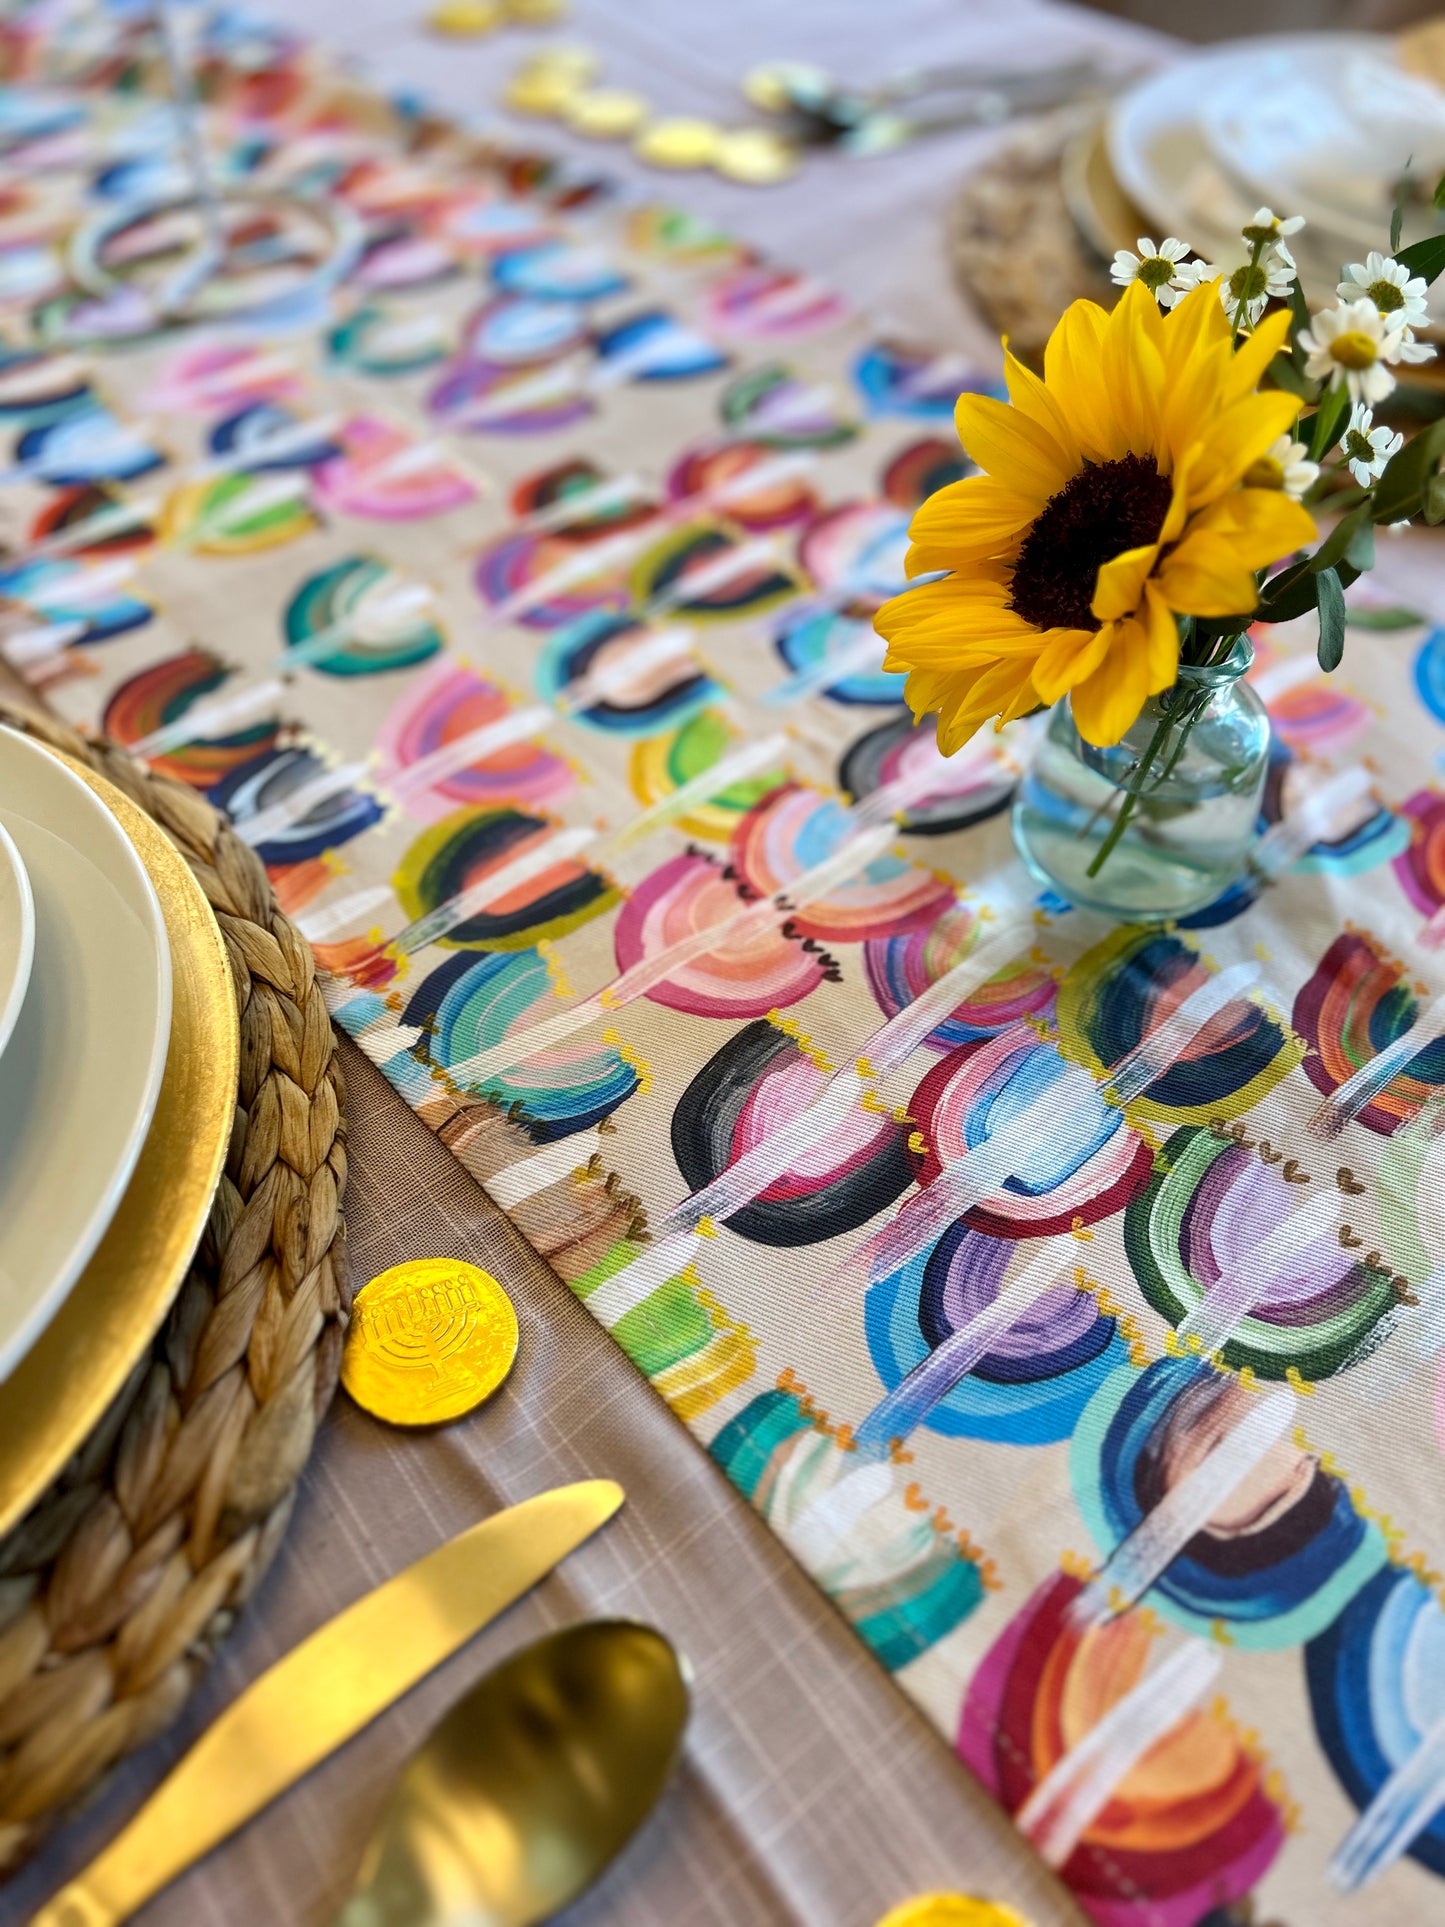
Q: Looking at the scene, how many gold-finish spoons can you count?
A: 1